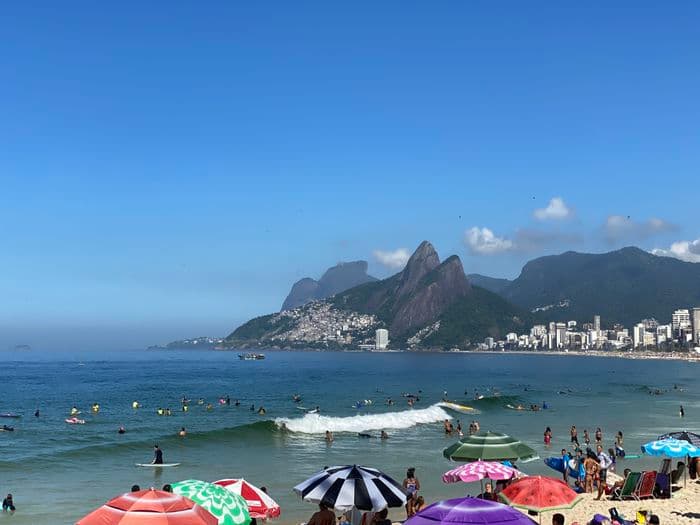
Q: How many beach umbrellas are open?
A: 10